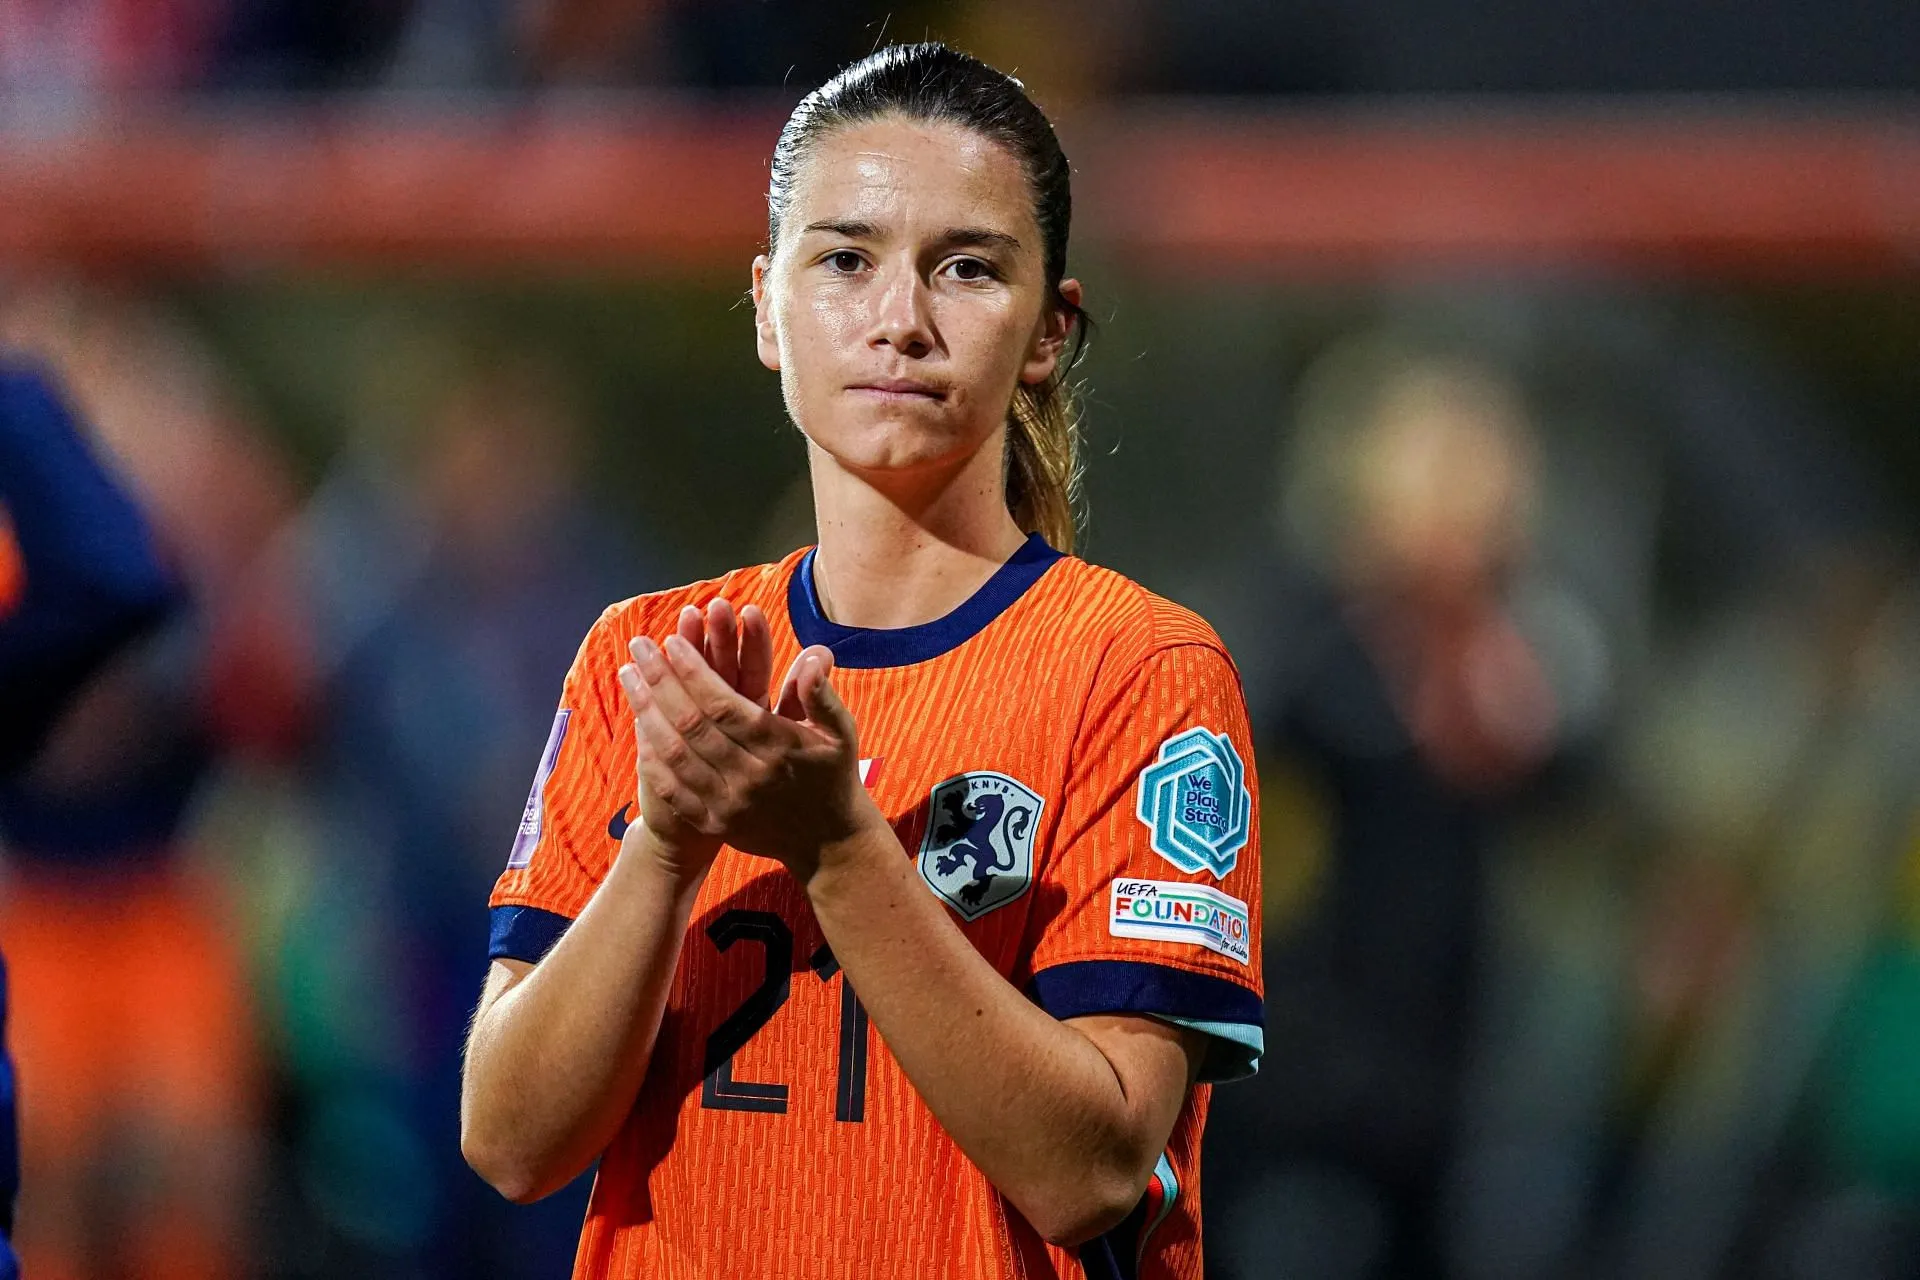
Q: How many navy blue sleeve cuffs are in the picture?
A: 2